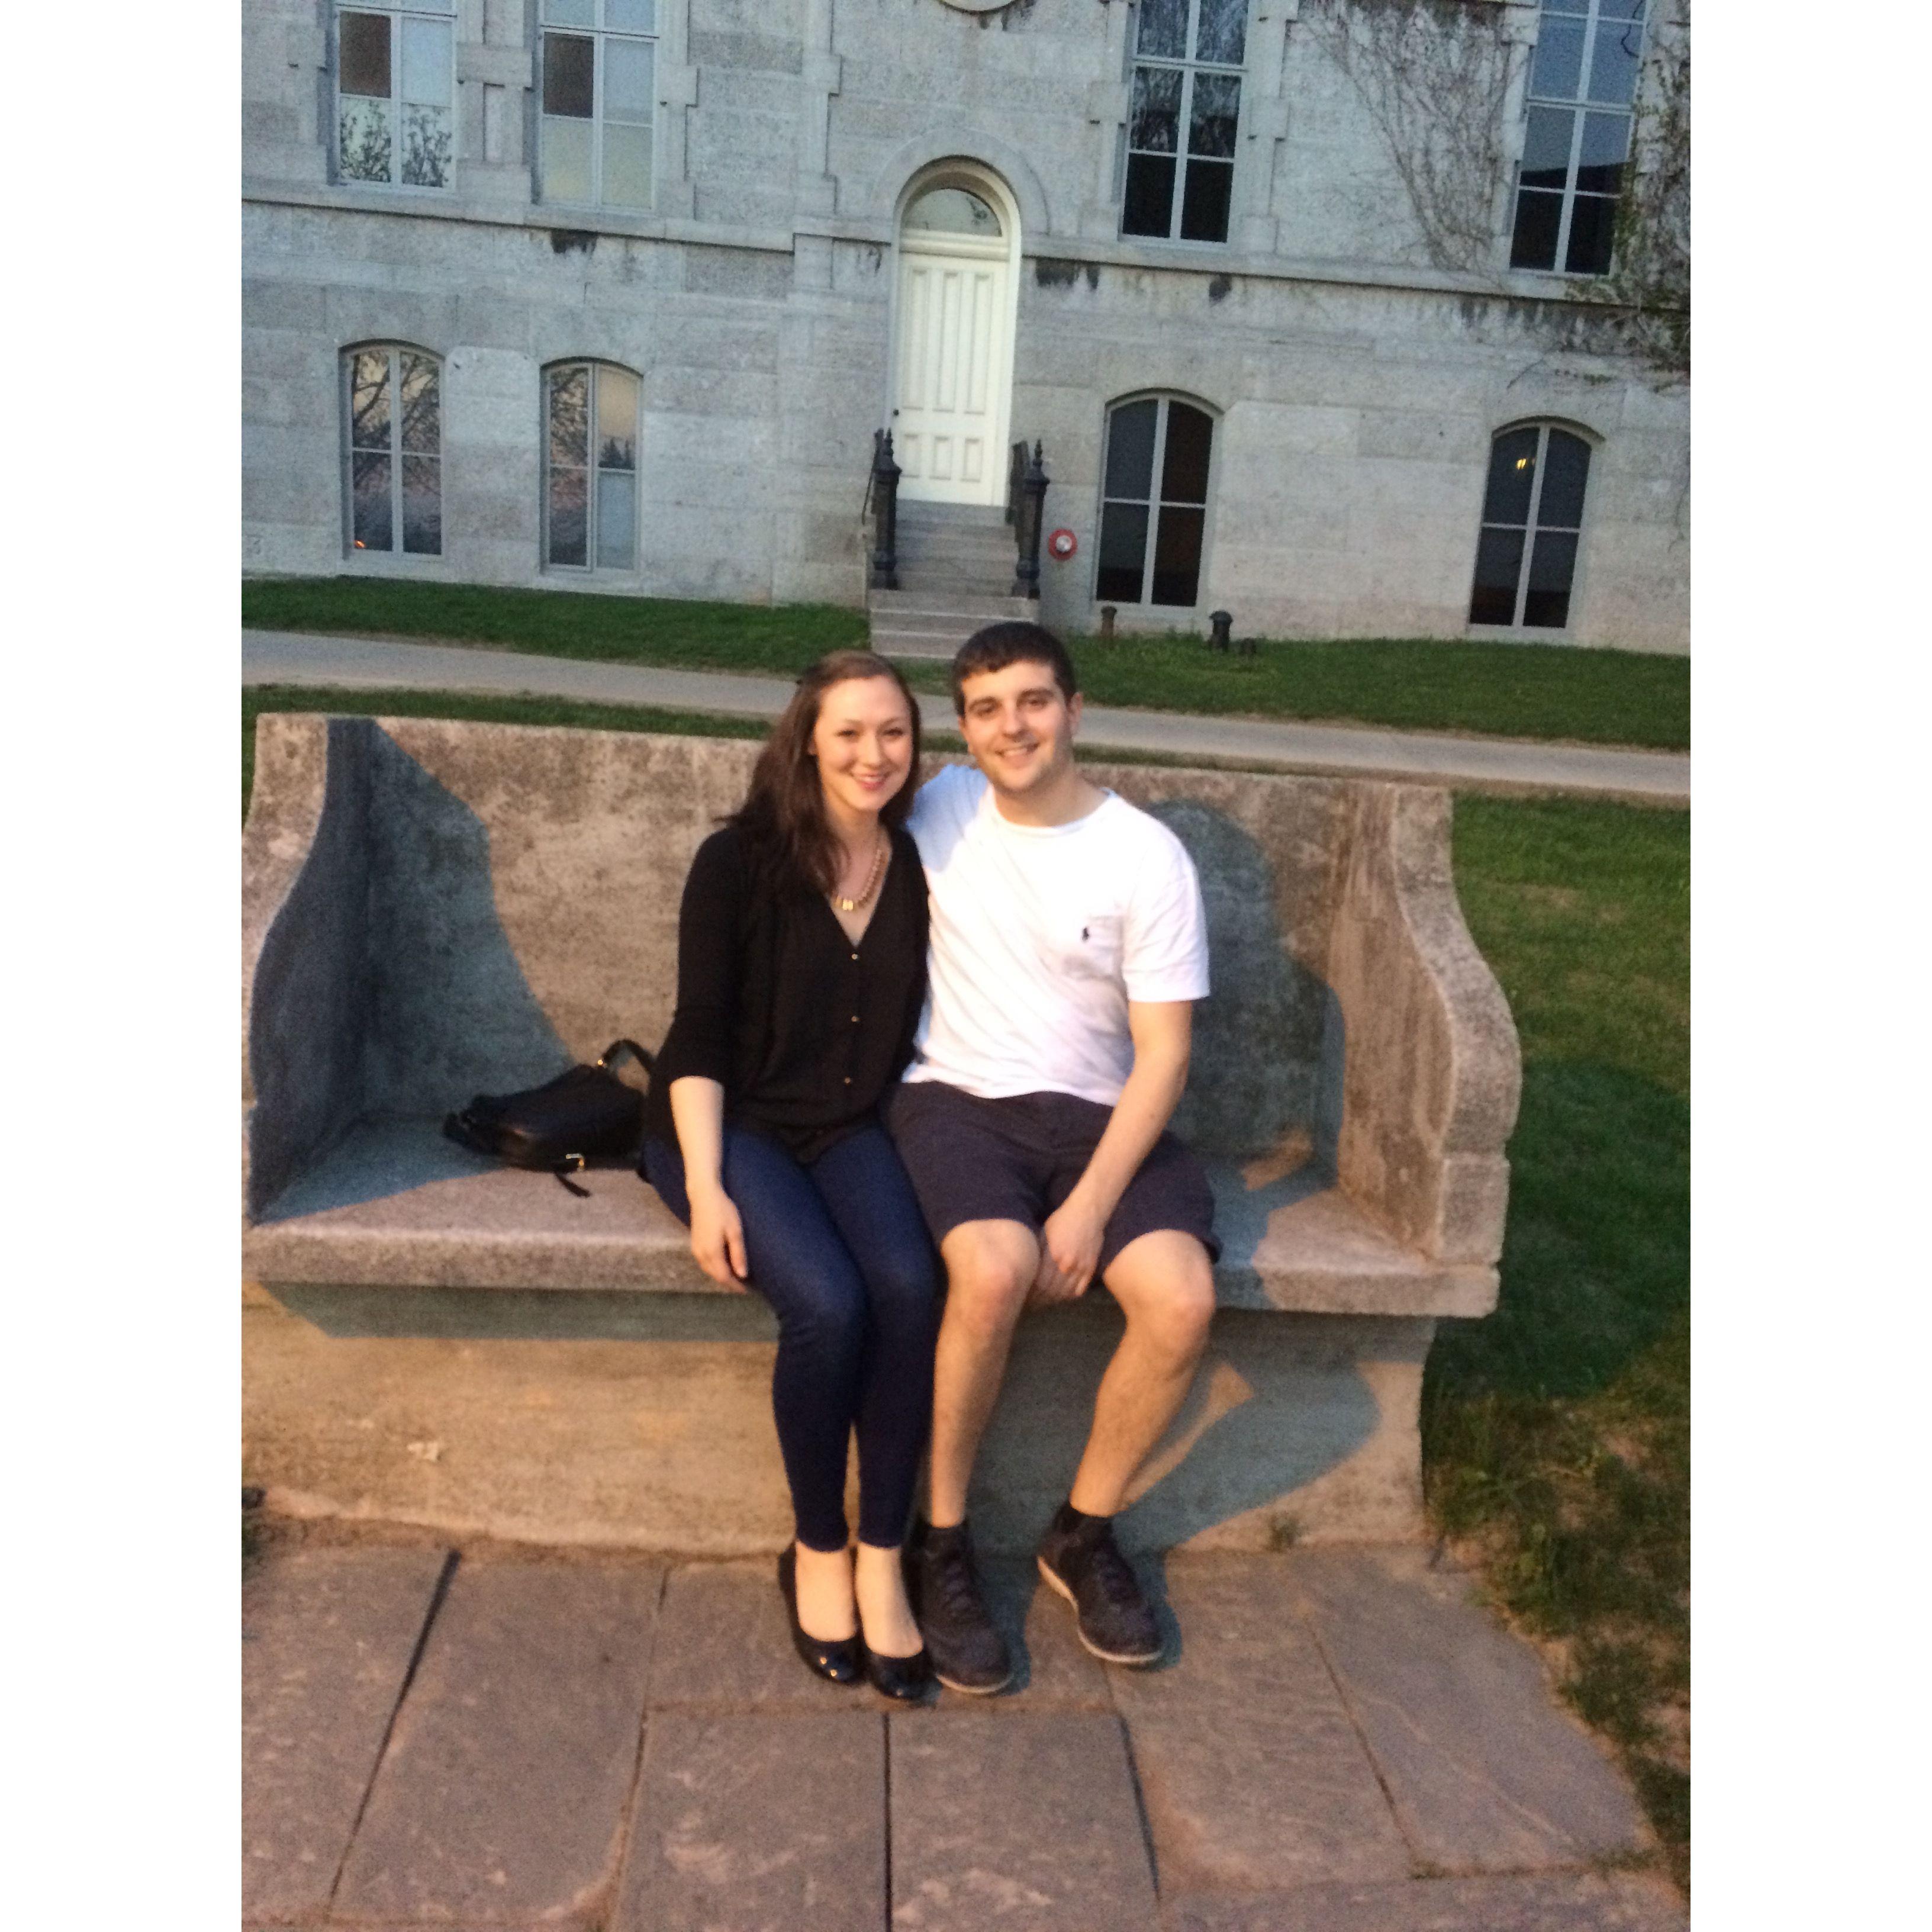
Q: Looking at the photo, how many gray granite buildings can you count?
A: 1